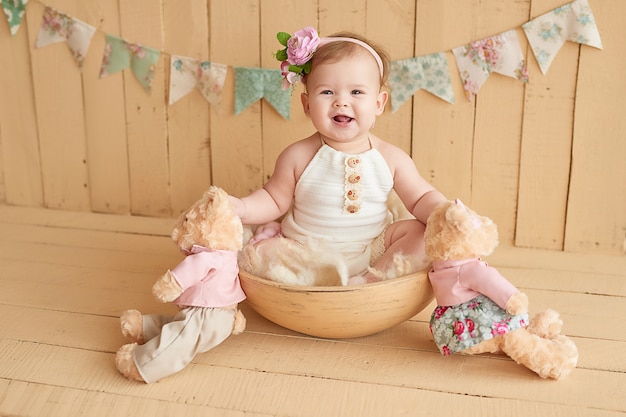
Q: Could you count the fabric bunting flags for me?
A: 8